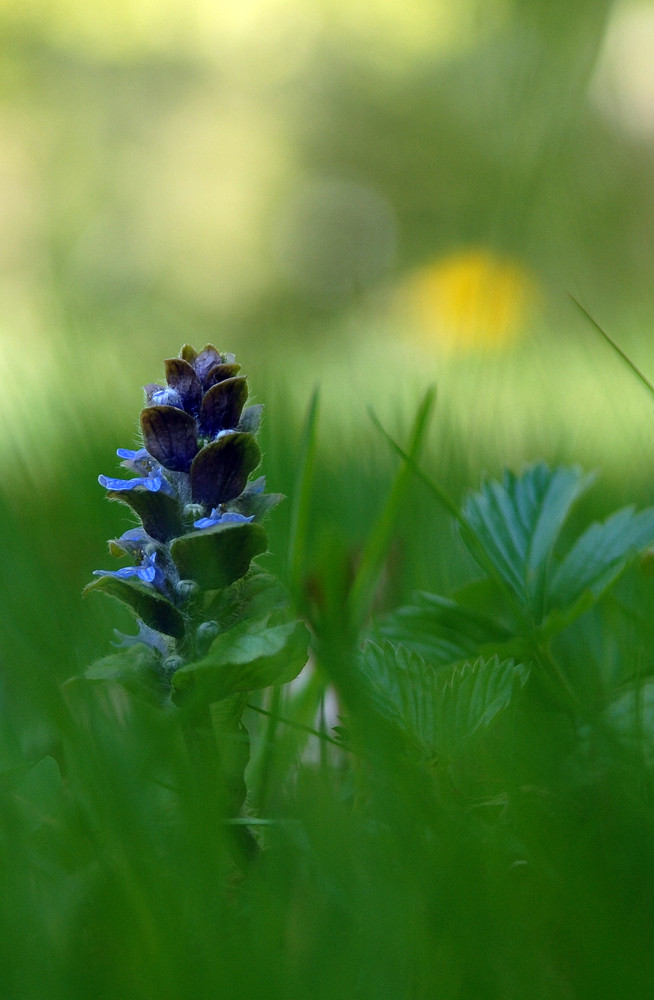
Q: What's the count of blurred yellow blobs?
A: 1